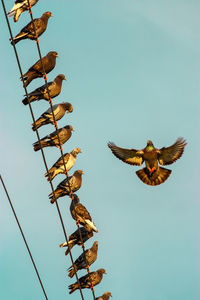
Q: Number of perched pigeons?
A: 13